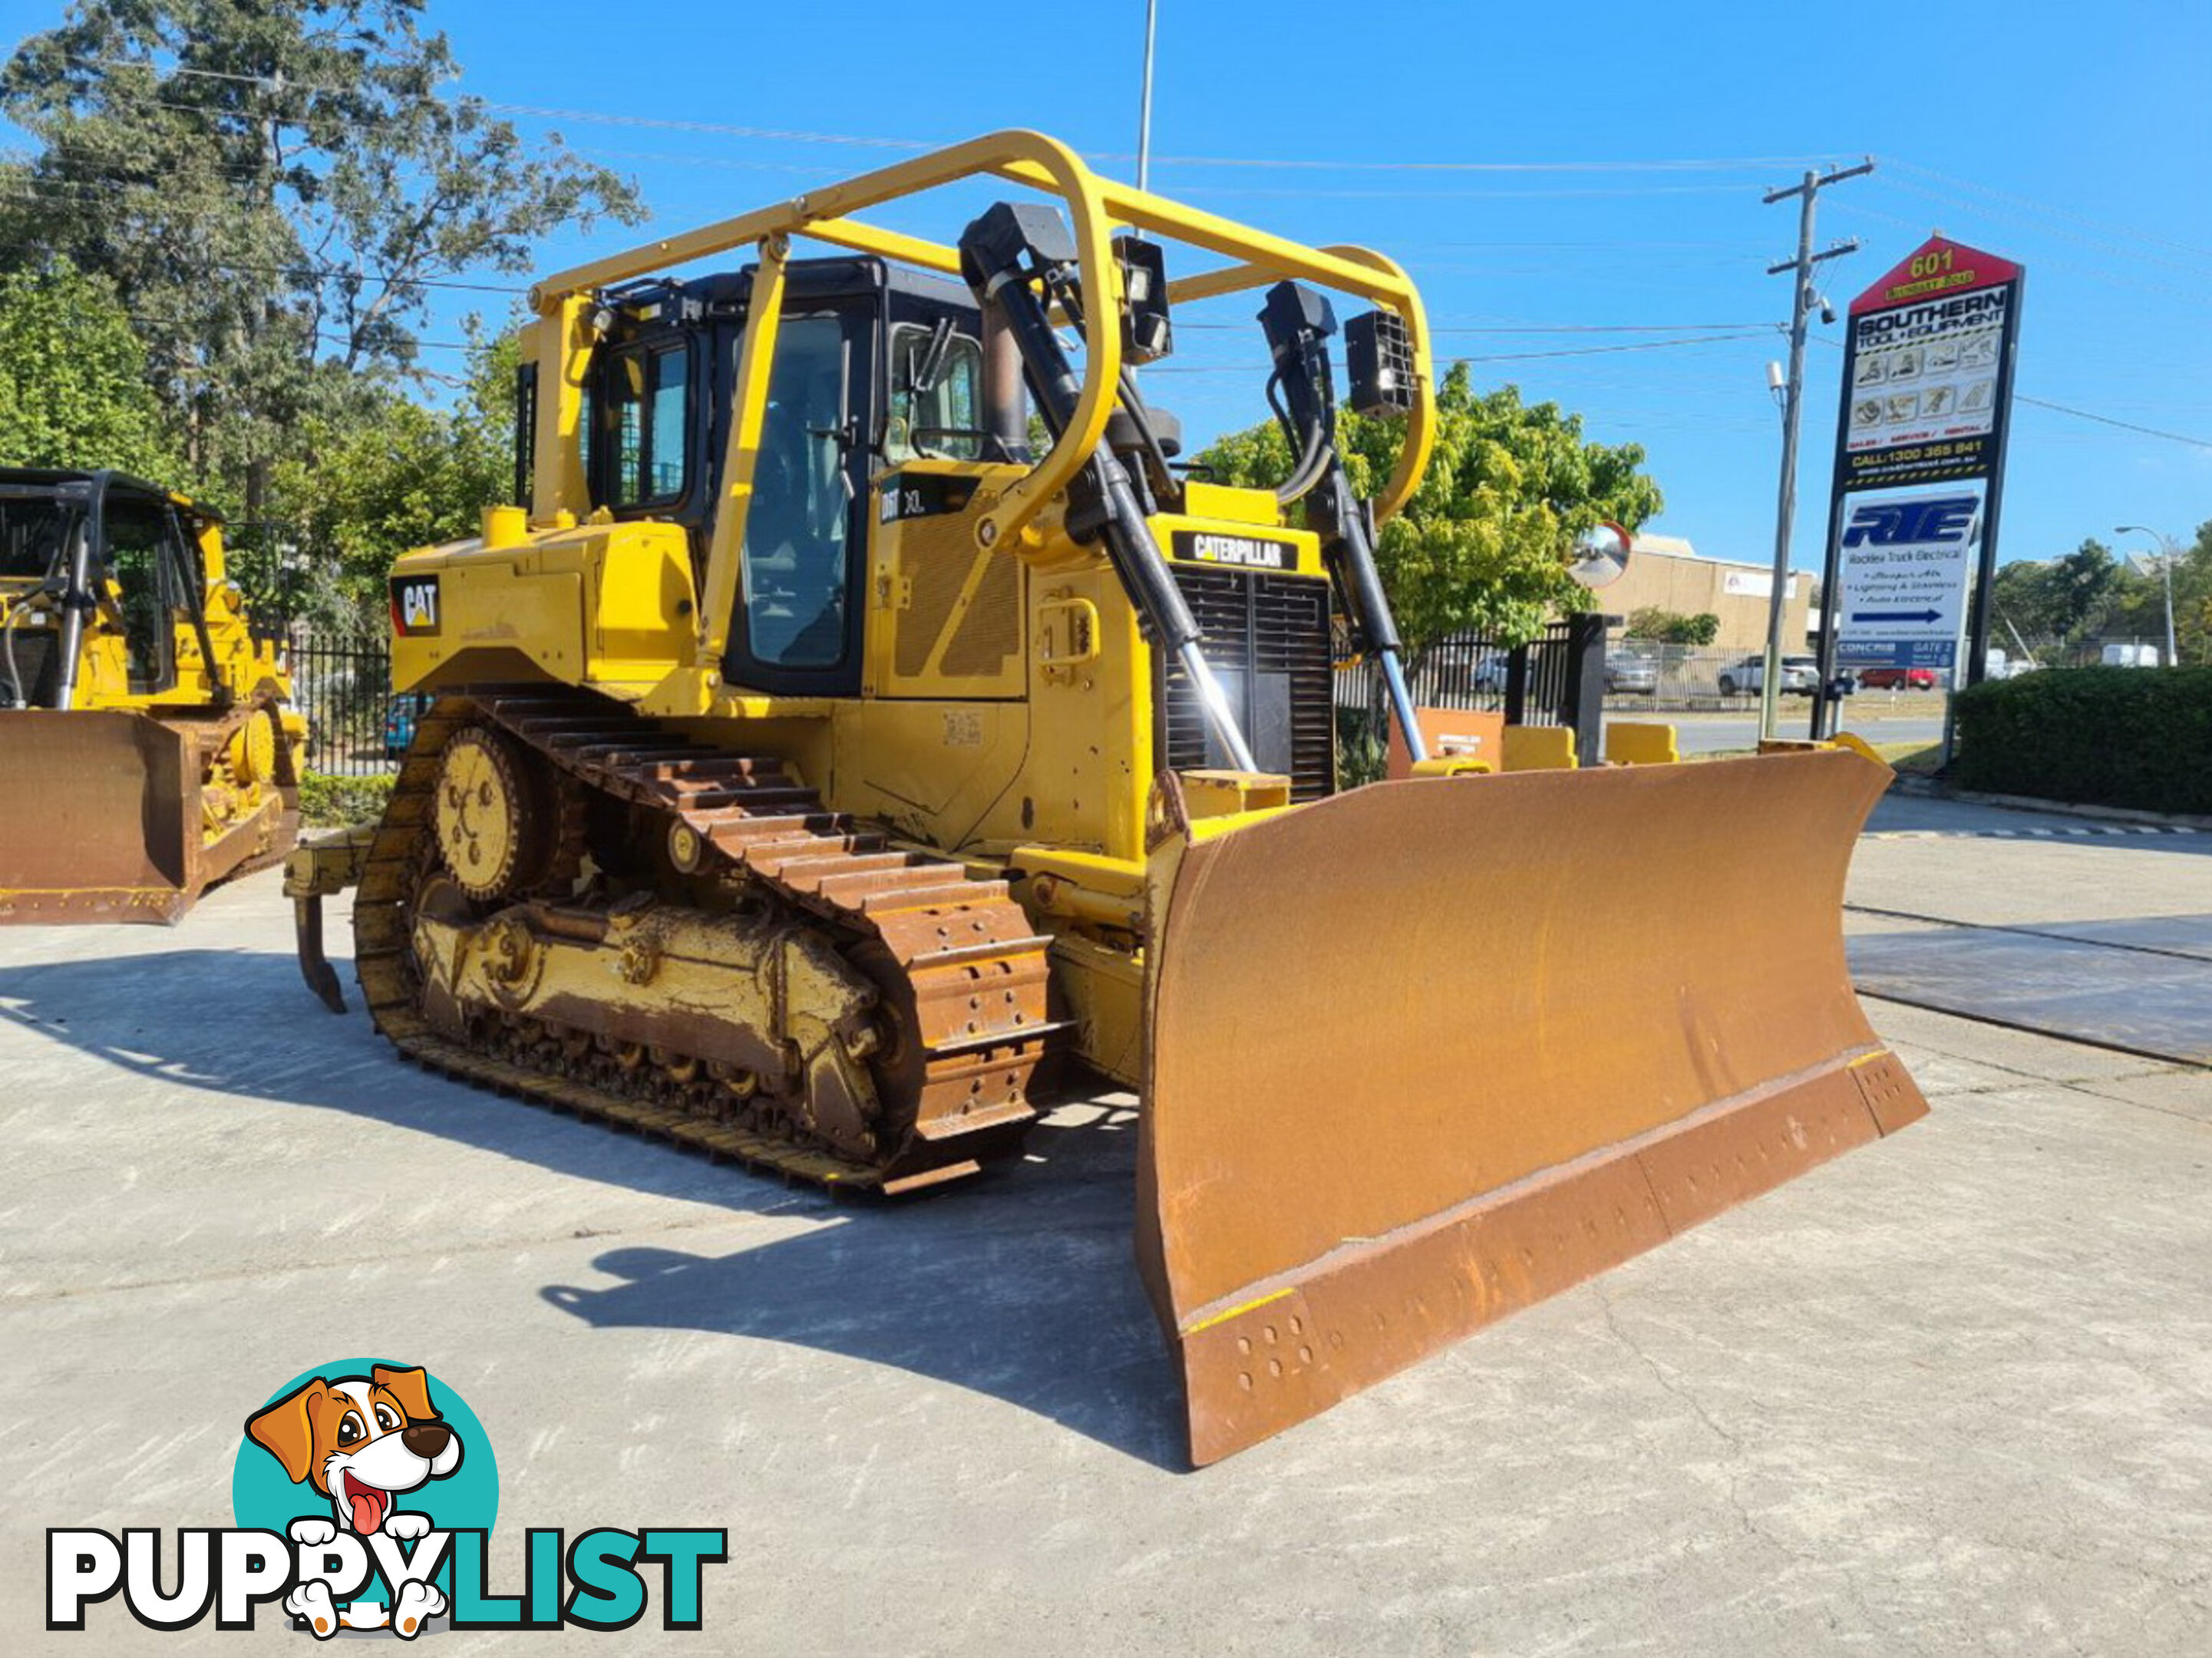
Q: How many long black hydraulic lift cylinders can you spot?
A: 2